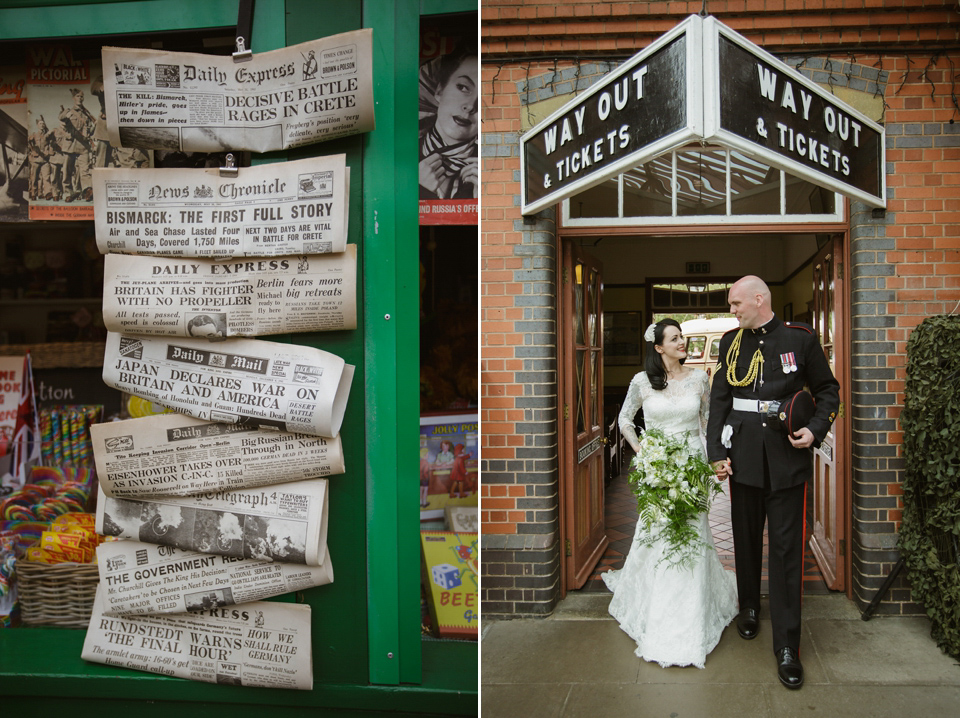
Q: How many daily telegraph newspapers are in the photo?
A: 1